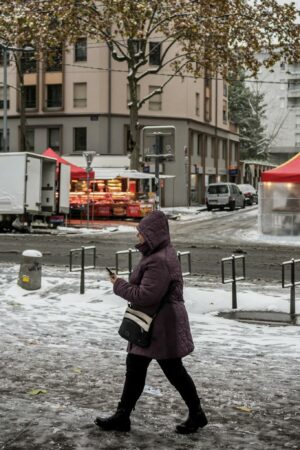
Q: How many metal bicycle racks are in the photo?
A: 5